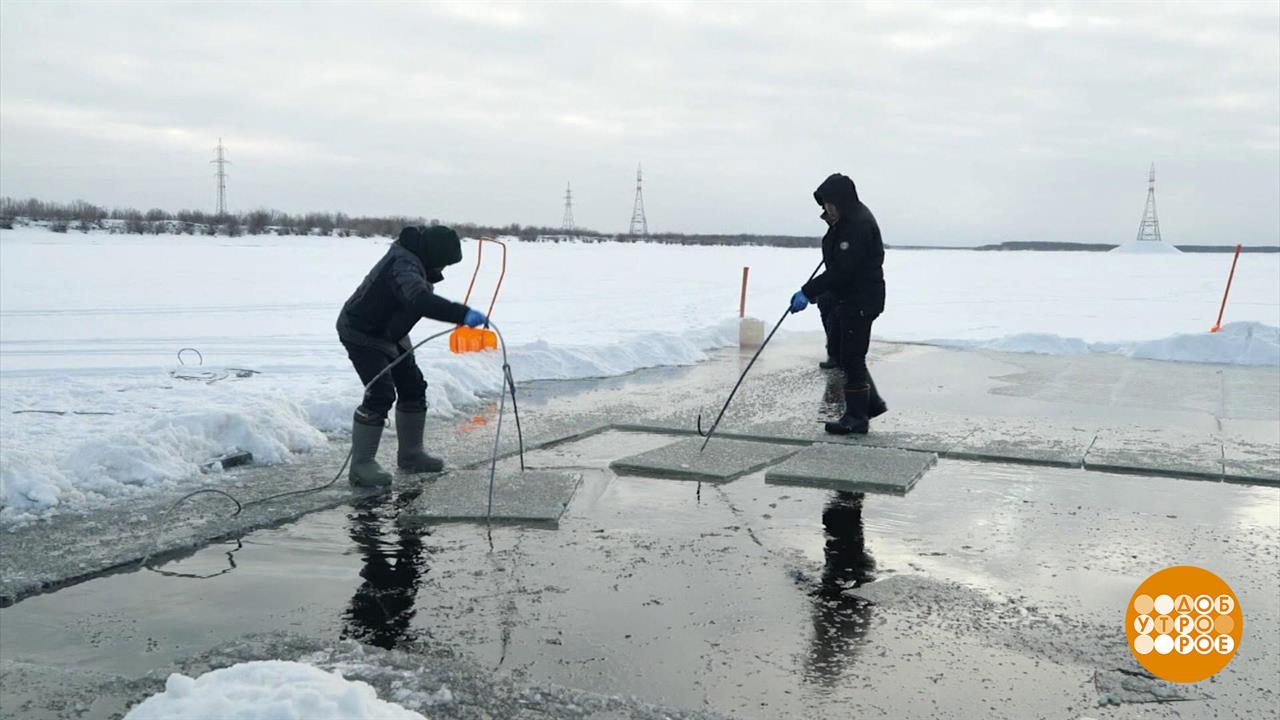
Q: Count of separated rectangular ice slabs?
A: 3